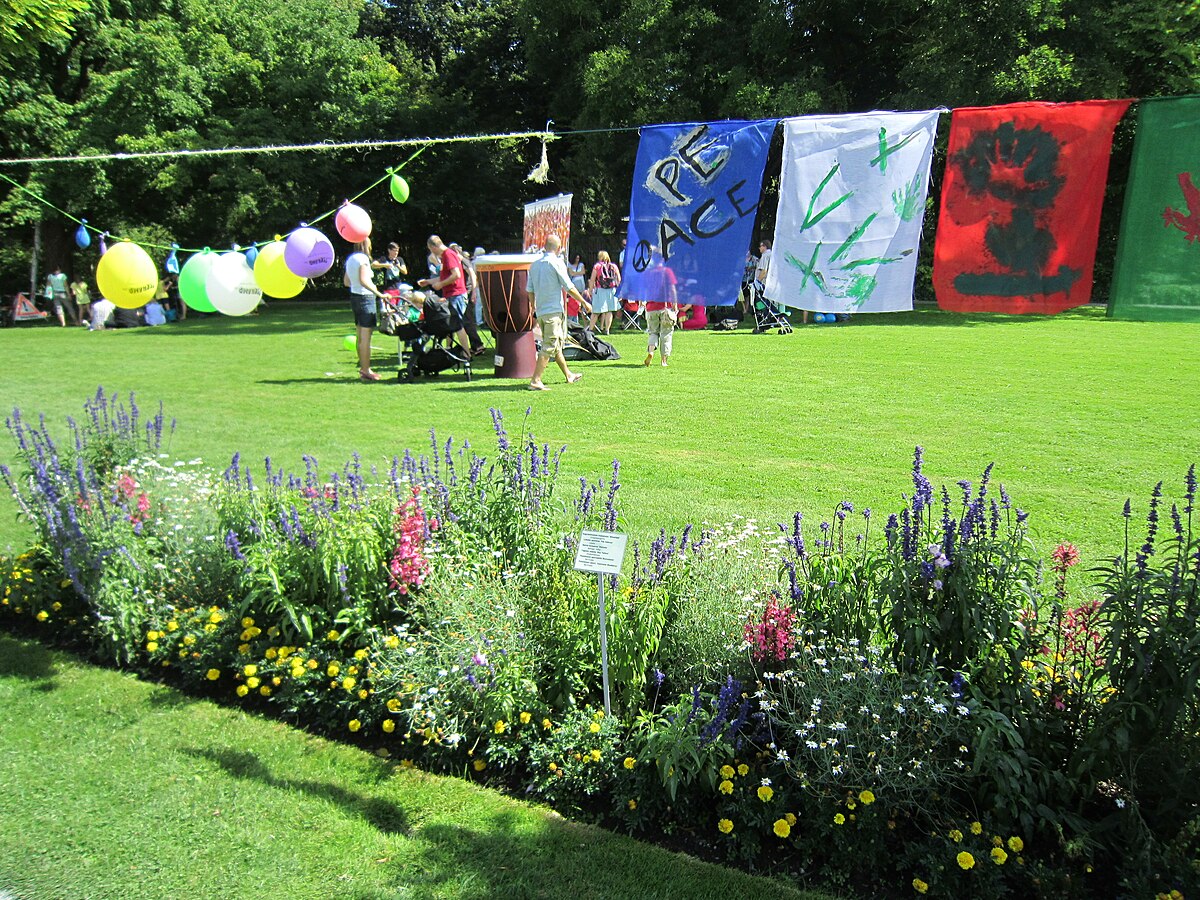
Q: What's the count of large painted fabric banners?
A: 4